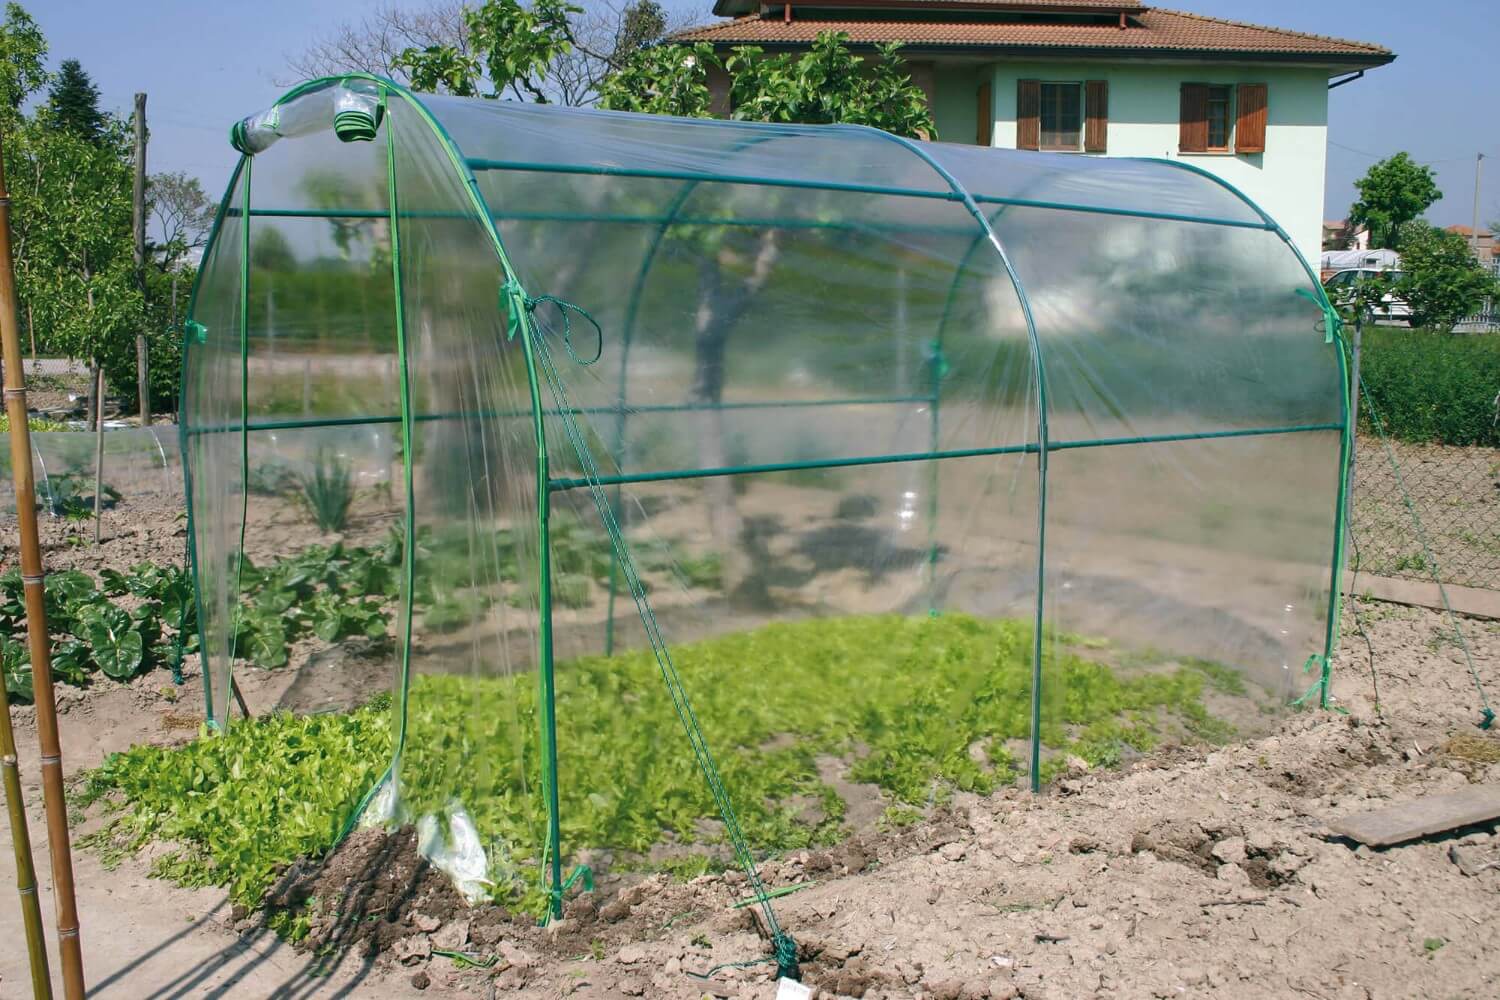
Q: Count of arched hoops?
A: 3